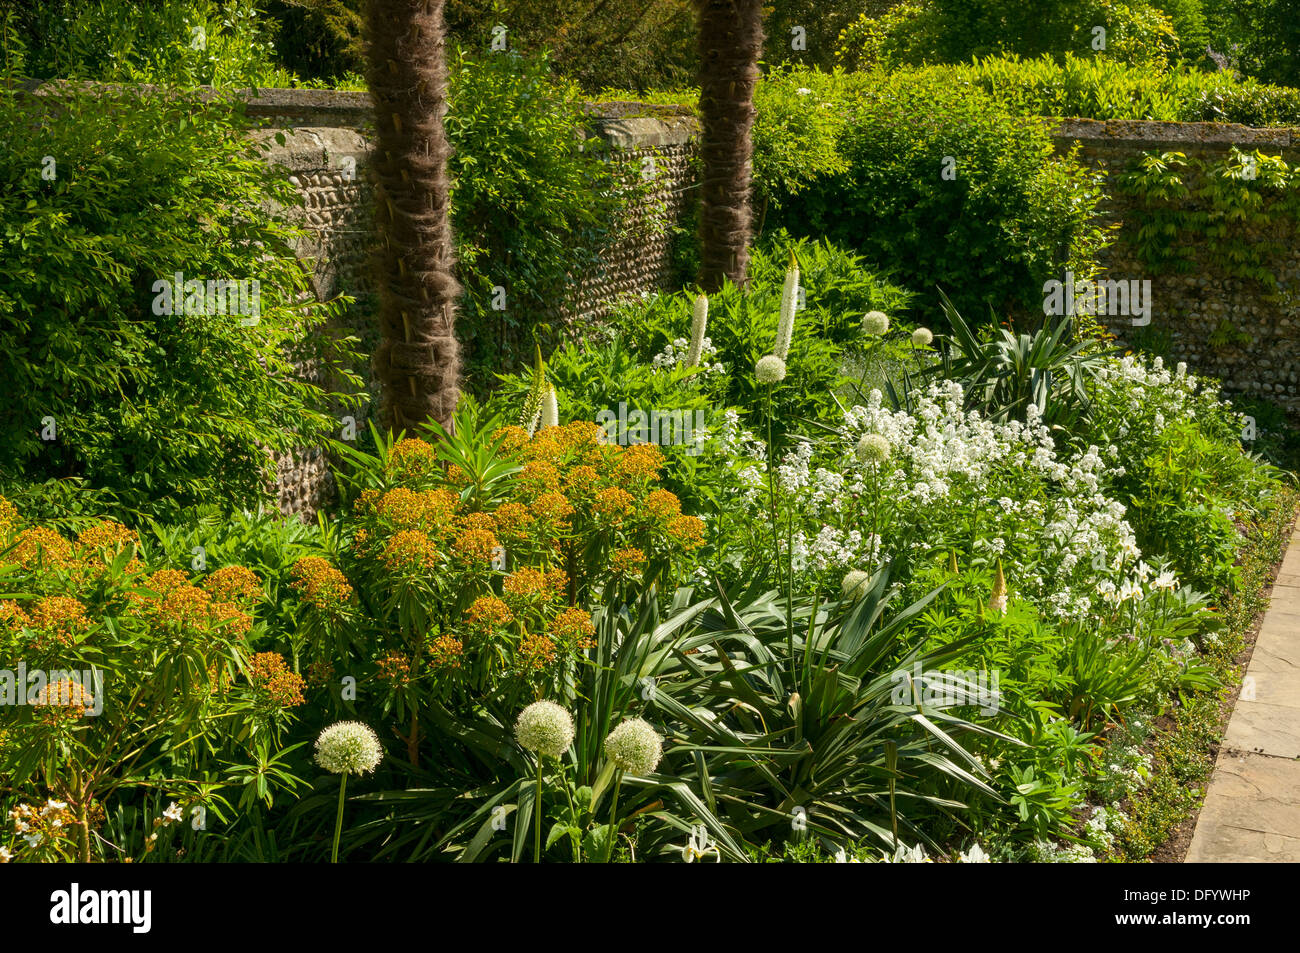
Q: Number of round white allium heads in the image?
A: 8